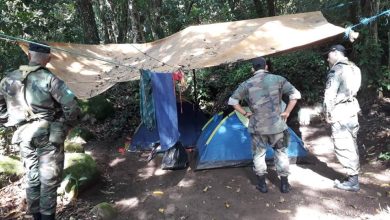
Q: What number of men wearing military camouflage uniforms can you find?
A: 3